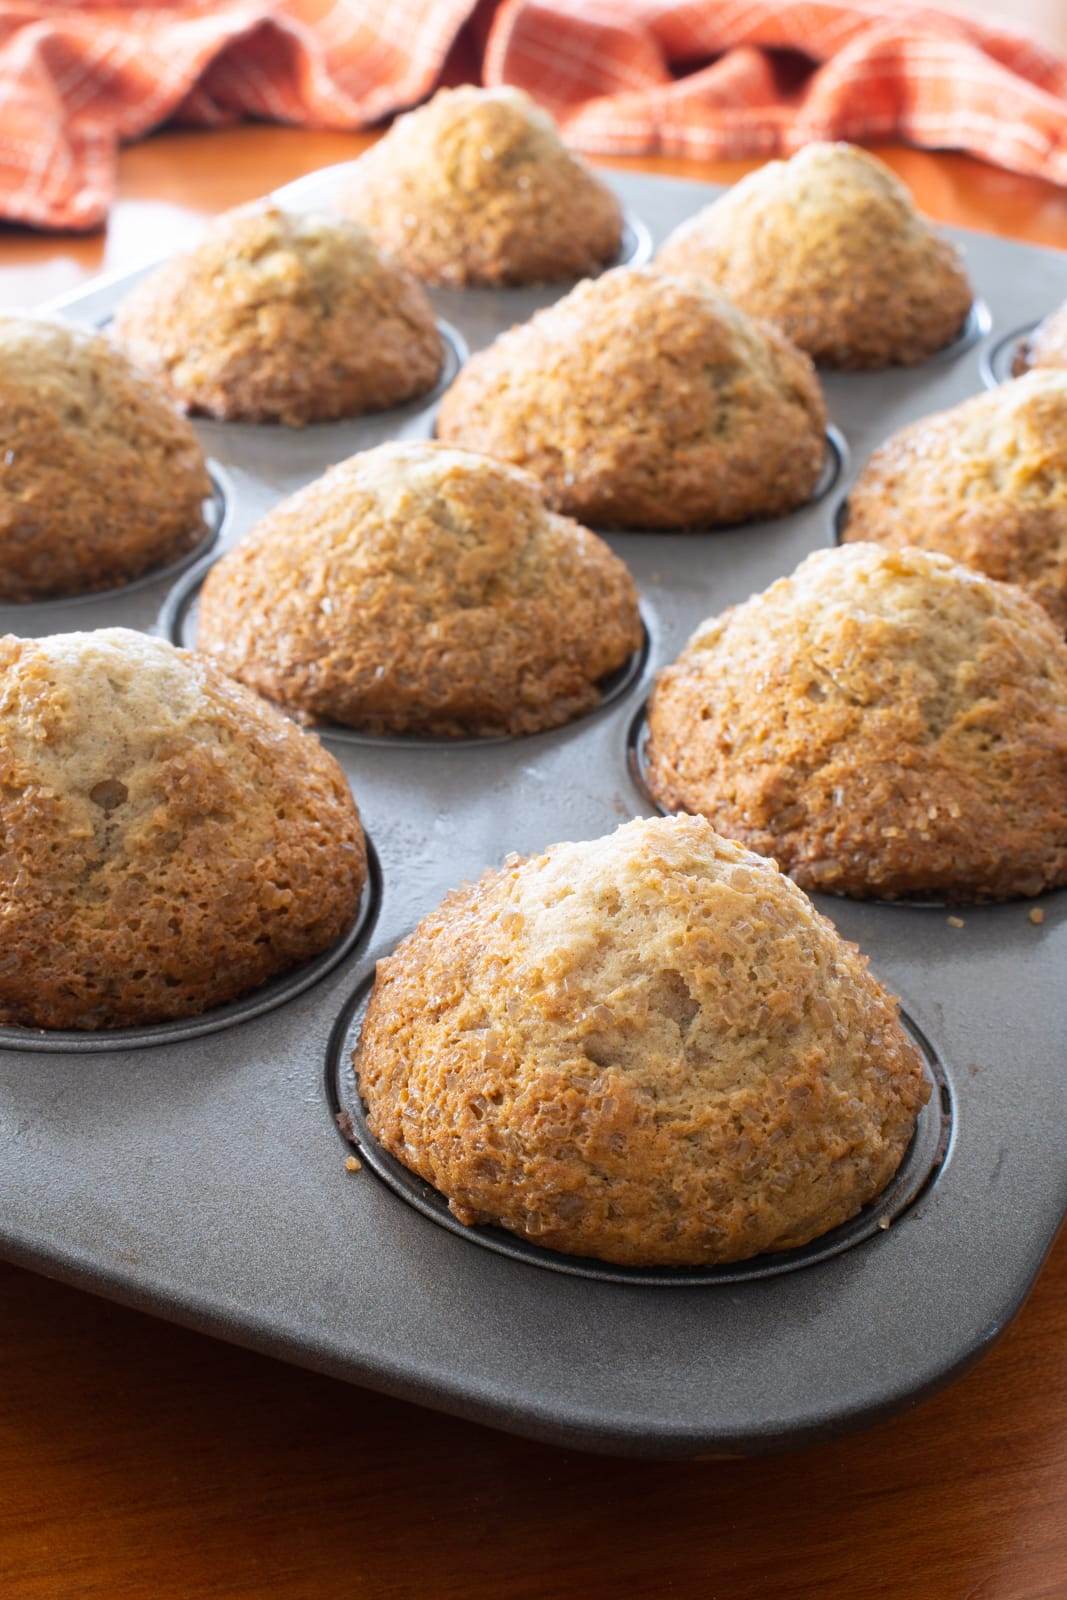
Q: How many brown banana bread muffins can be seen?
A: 11